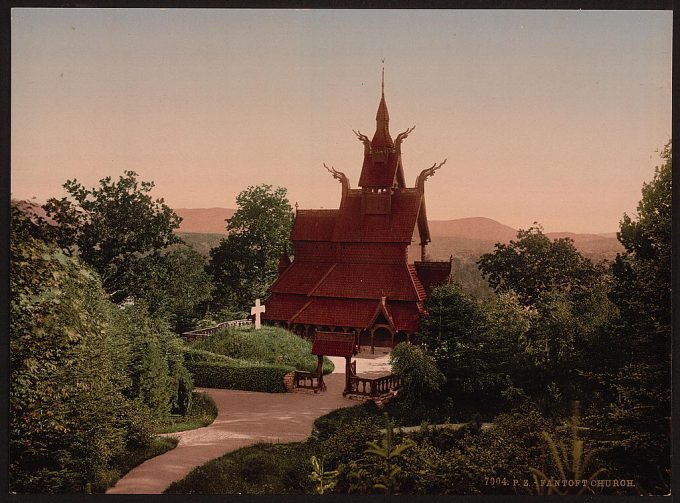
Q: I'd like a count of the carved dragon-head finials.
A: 4